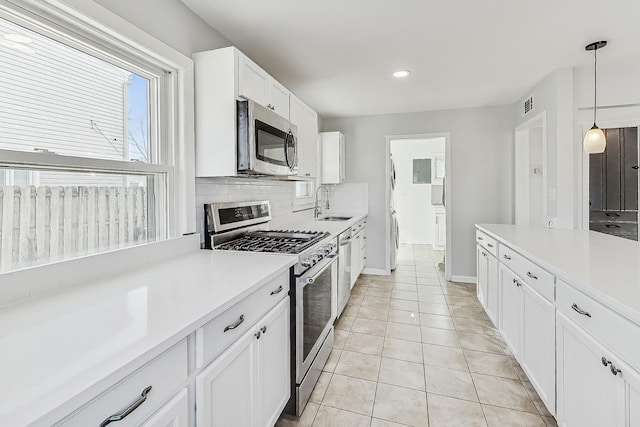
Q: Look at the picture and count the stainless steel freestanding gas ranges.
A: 1